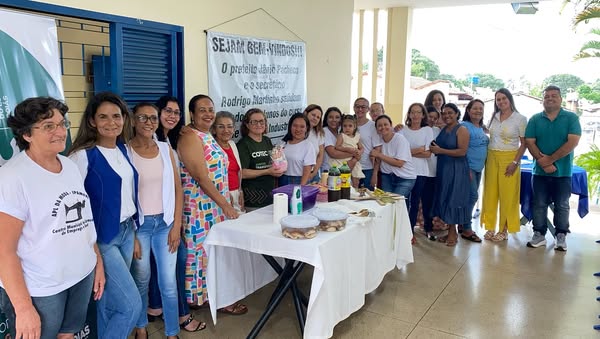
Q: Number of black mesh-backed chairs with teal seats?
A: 0